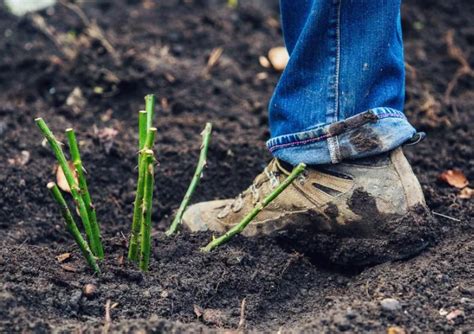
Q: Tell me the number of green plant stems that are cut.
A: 9